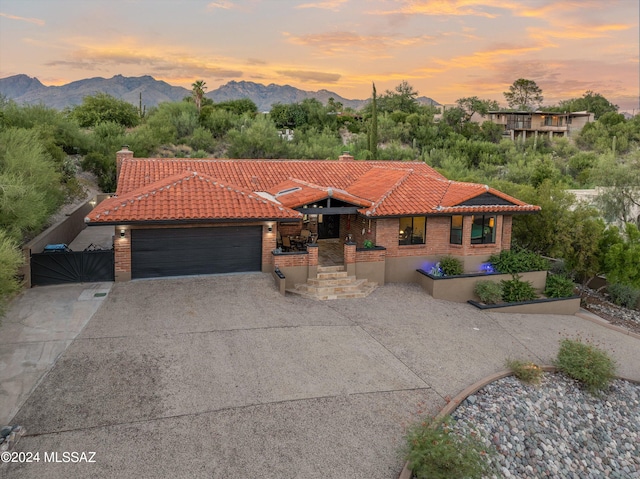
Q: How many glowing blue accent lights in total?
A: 2